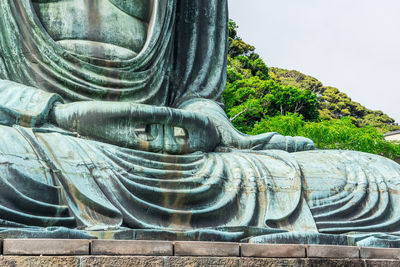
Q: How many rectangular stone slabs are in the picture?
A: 6